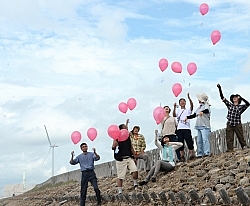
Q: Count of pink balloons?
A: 13